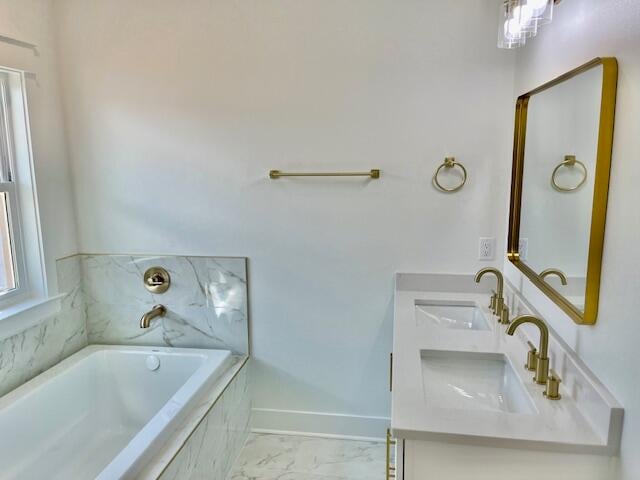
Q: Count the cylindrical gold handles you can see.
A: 4